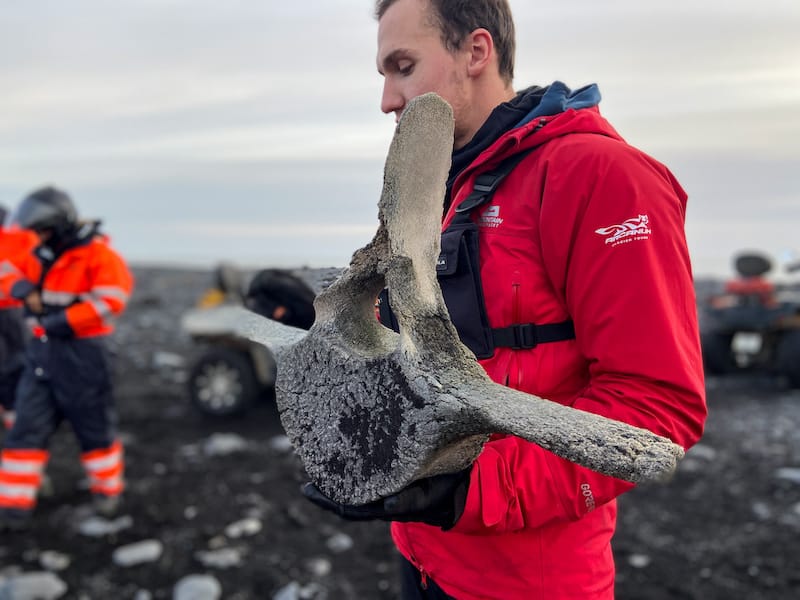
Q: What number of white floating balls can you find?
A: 0